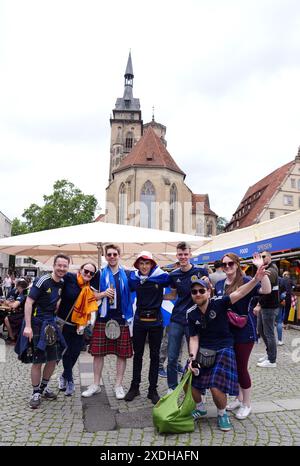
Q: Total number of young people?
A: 7